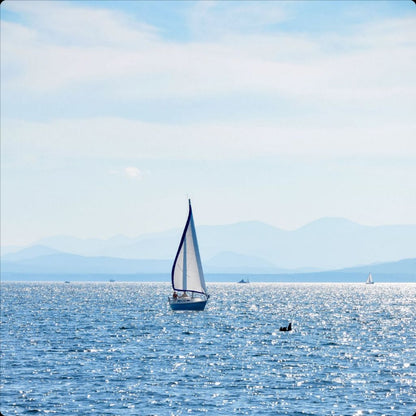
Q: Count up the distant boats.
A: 4